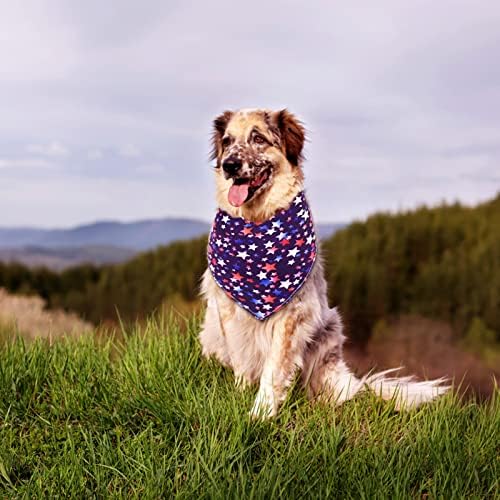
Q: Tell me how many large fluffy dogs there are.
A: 1